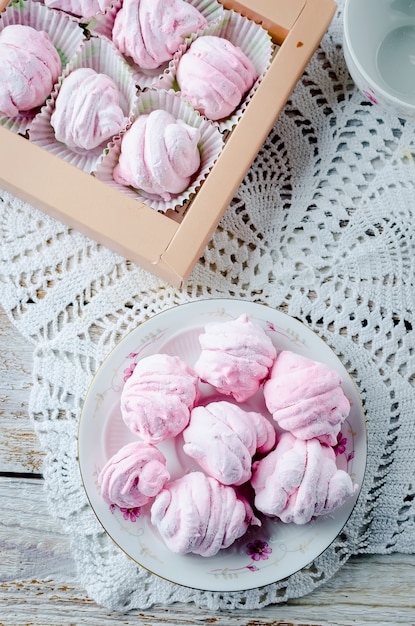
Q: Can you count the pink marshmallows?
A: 13